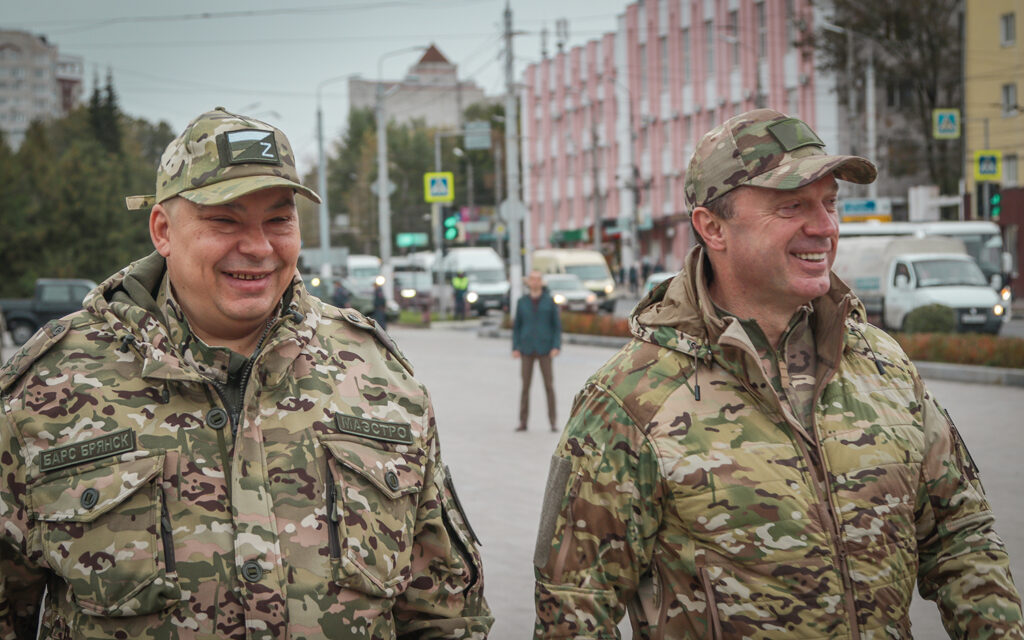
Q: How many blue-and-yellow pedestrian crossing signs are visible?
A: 3